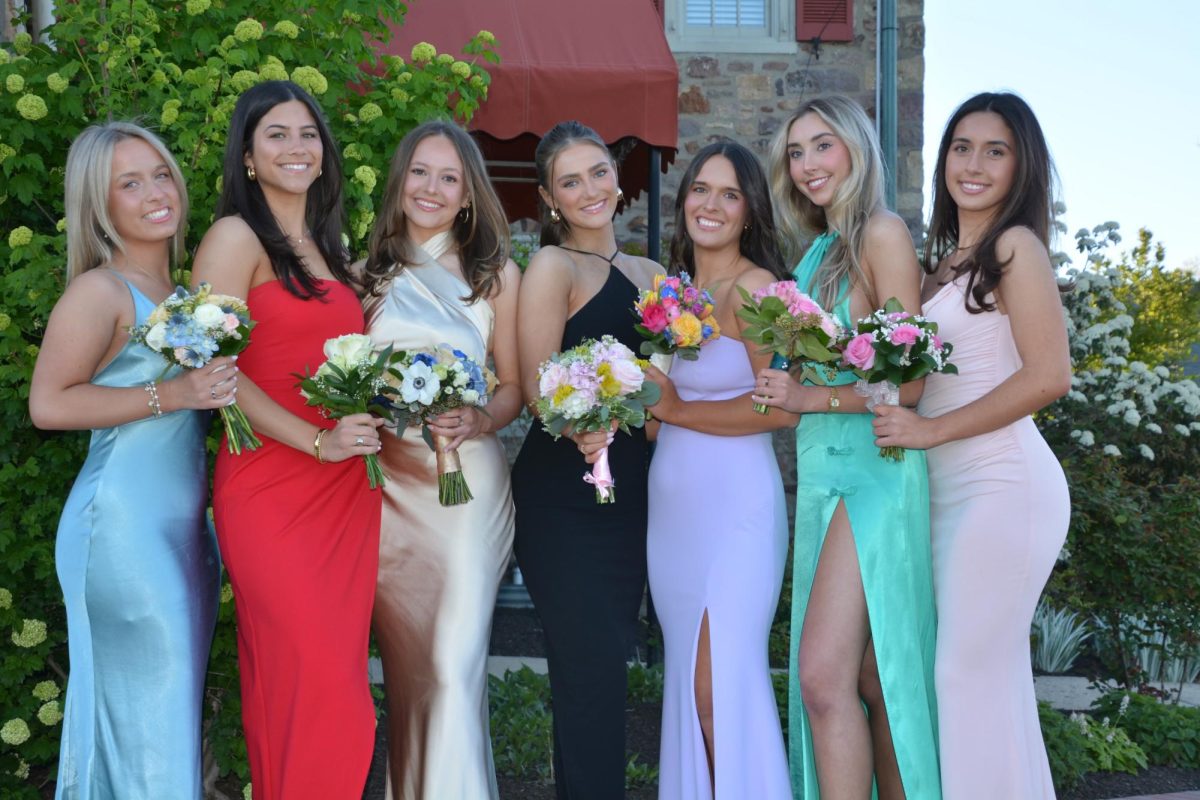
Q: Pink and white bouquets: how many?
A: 2